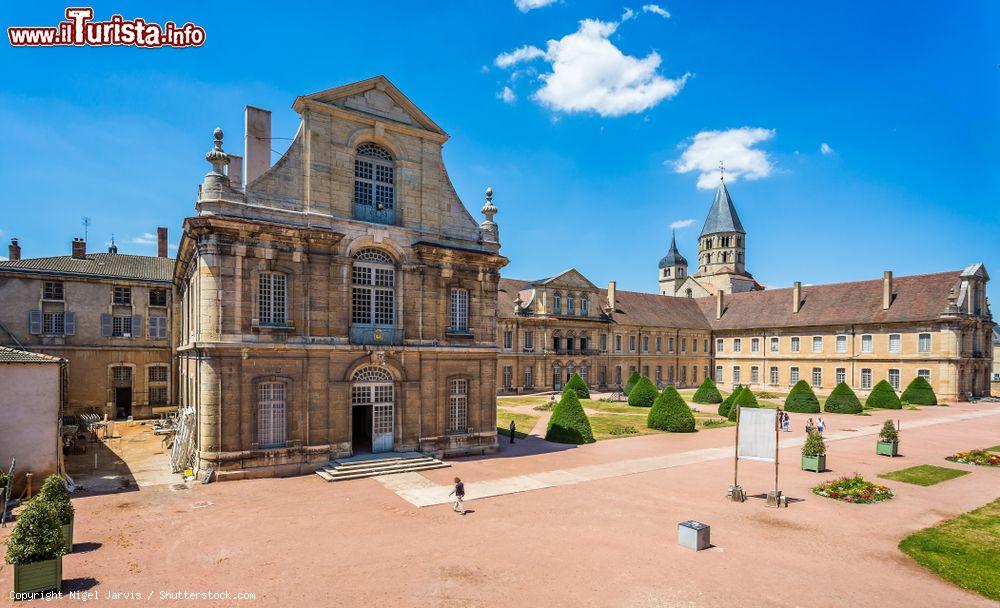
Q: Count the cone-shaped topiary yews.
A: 12